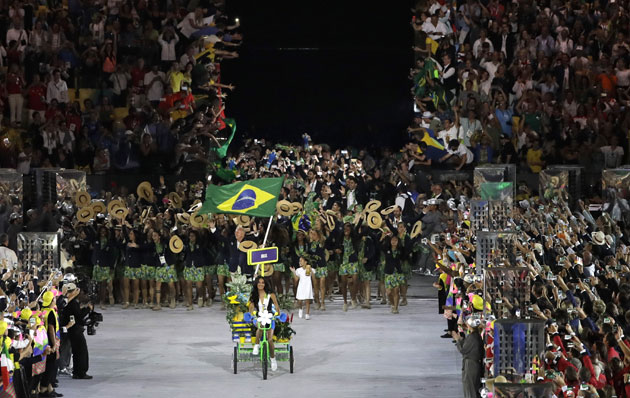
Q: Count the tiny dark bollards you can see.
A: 0